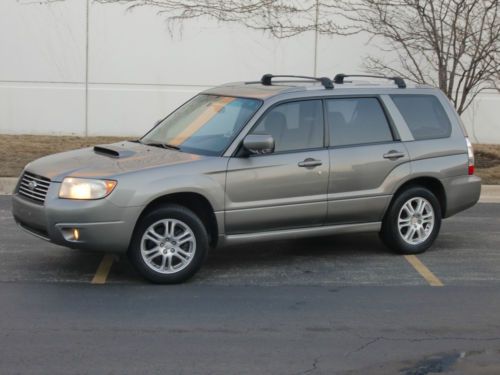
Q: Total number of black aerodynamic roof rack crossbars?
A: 2